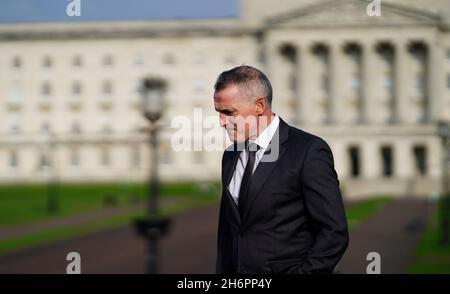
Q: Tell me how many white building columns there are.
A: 6